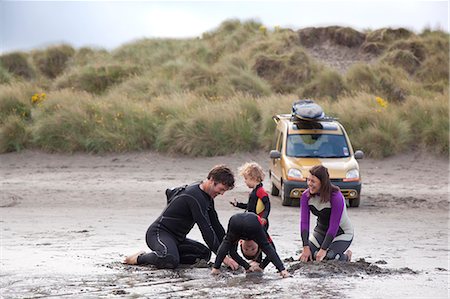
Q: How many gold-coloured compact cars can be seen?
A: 1